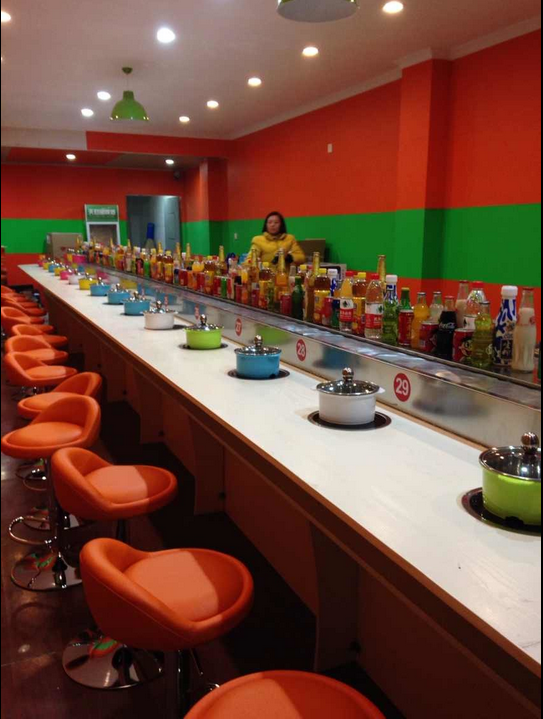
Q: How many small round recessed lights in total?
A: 11